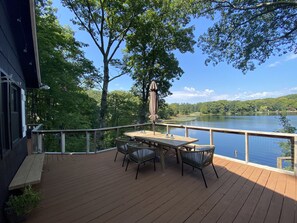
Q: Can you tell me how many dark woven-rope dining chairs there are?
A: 3